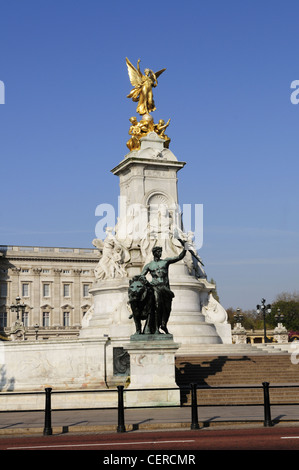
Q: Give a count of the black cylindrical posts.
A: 4